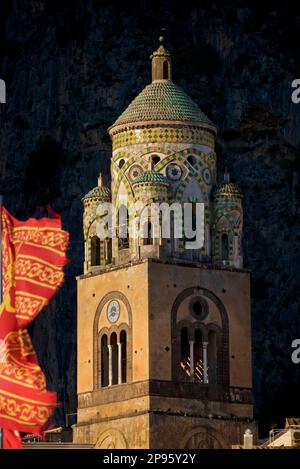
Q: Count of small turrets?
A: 3